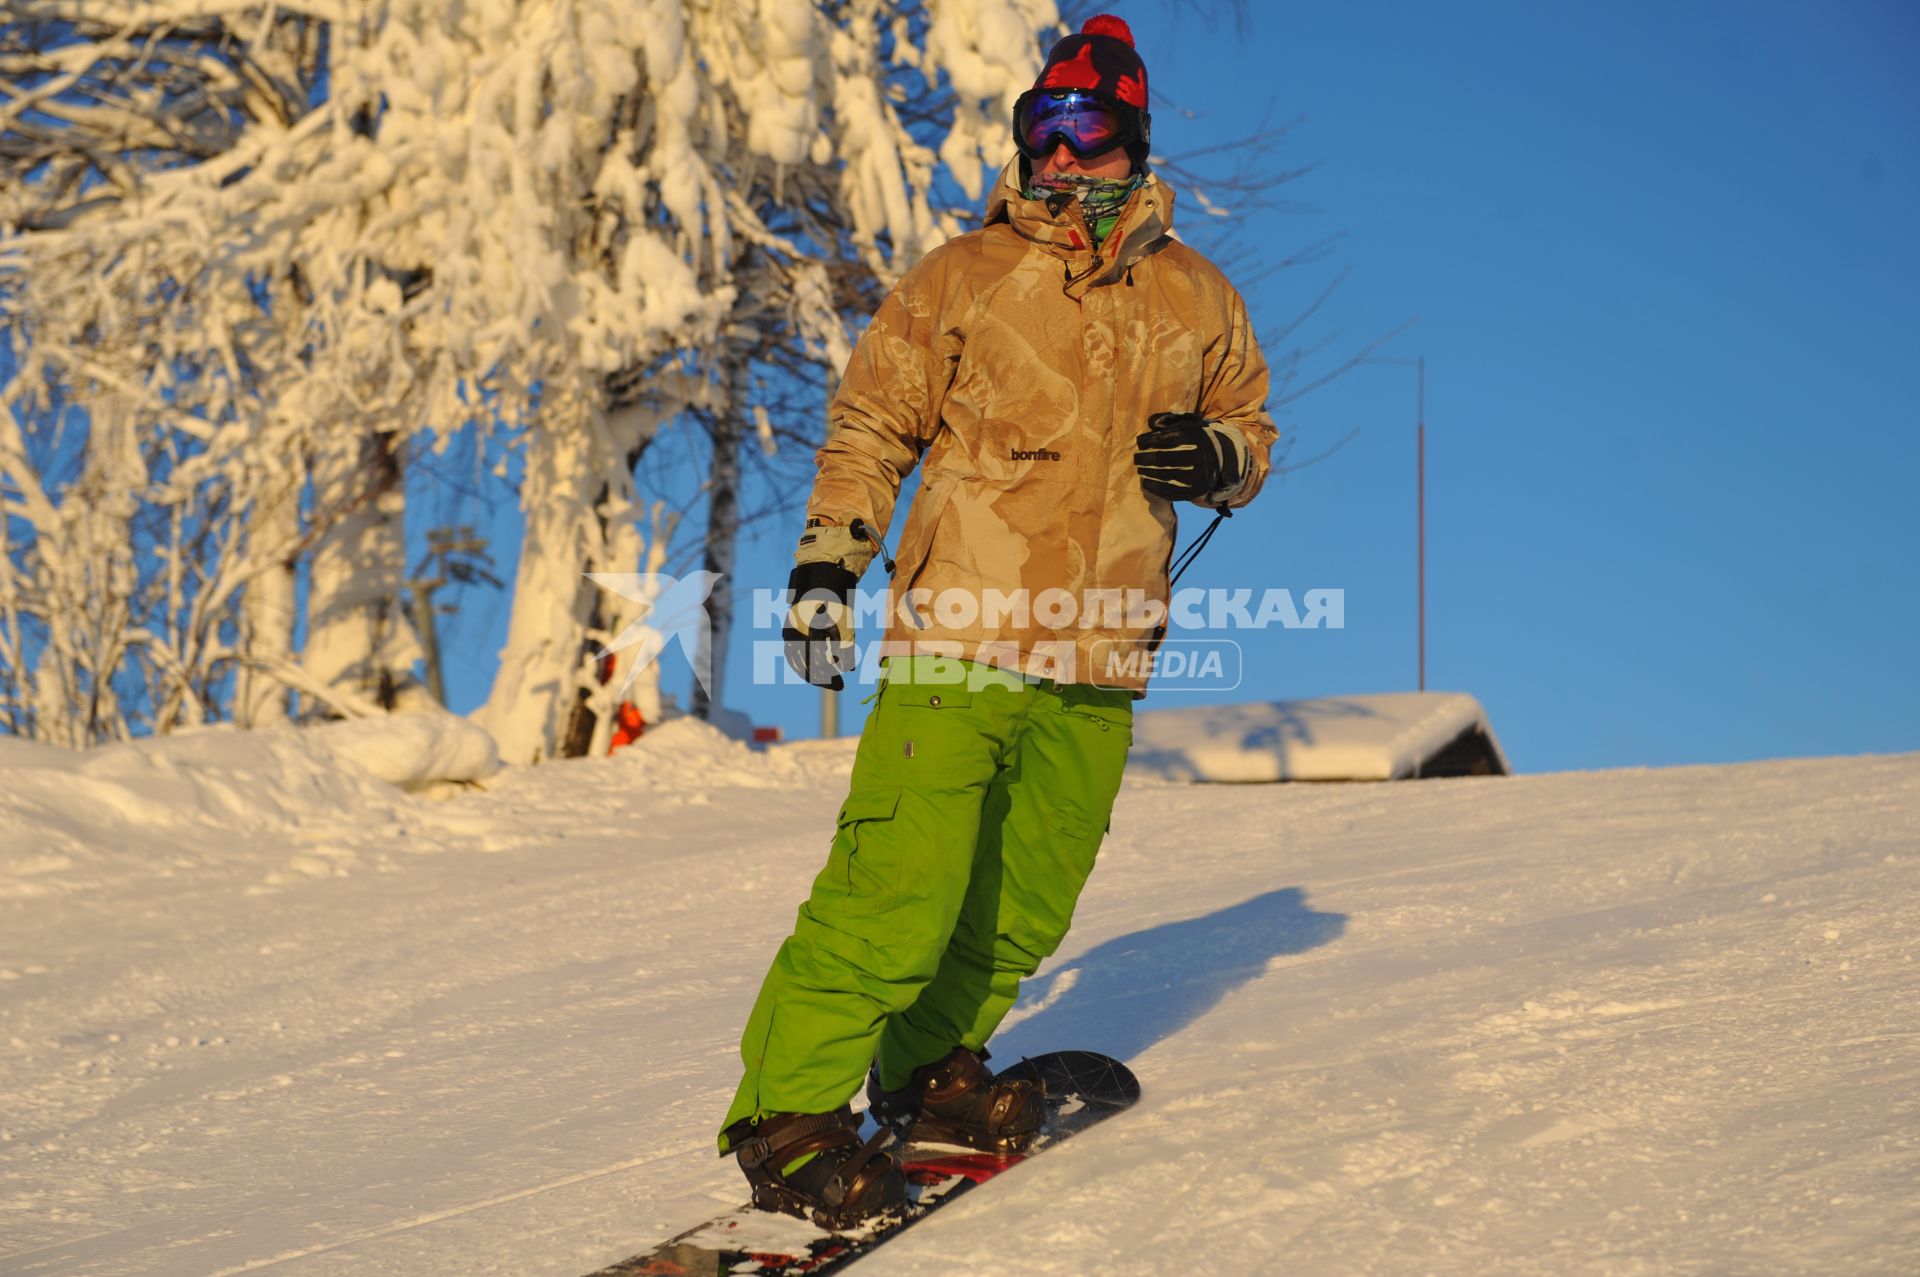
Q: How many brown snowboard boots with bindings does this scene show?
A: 2